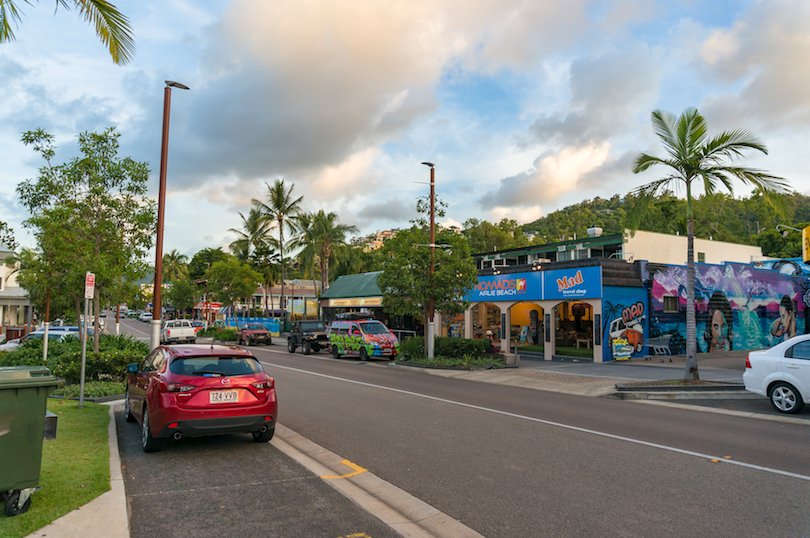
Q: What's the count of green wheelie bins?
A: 1